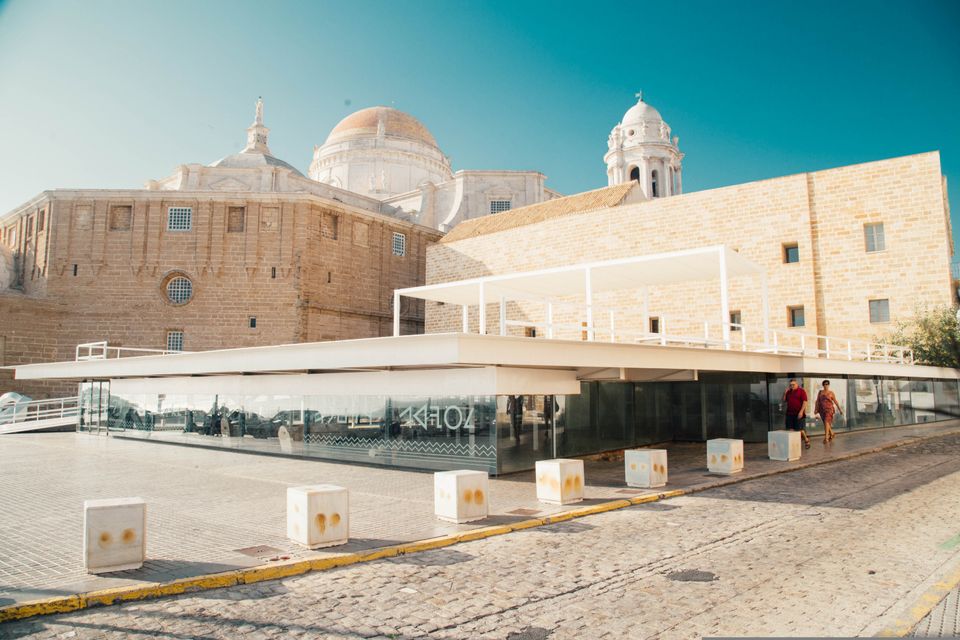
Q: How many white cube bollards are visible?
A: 7